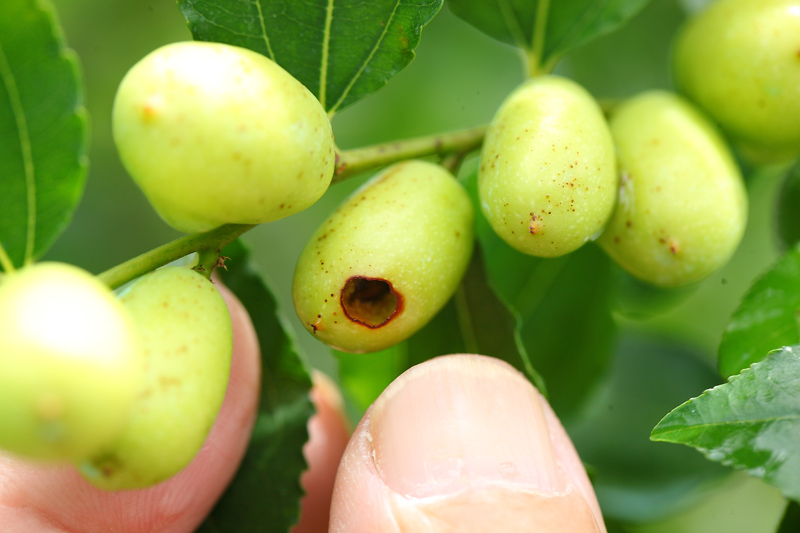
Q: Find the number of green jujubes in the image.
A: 7